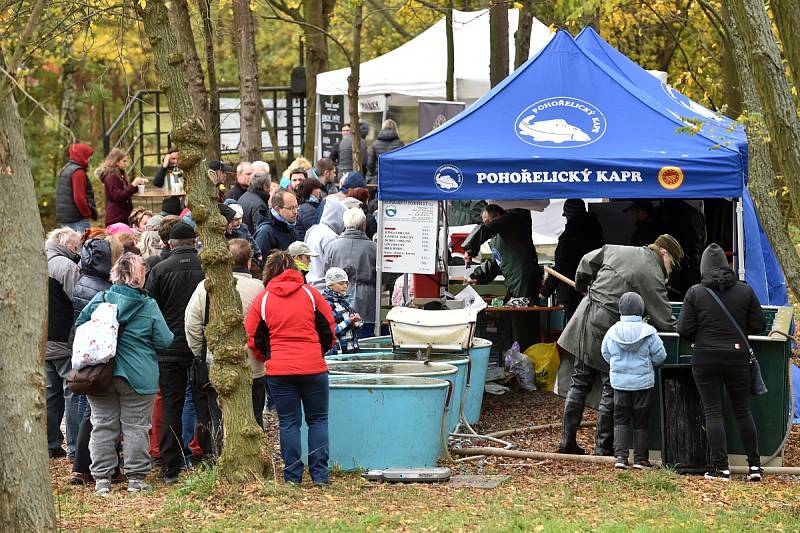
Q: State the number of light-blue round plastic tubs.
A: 4